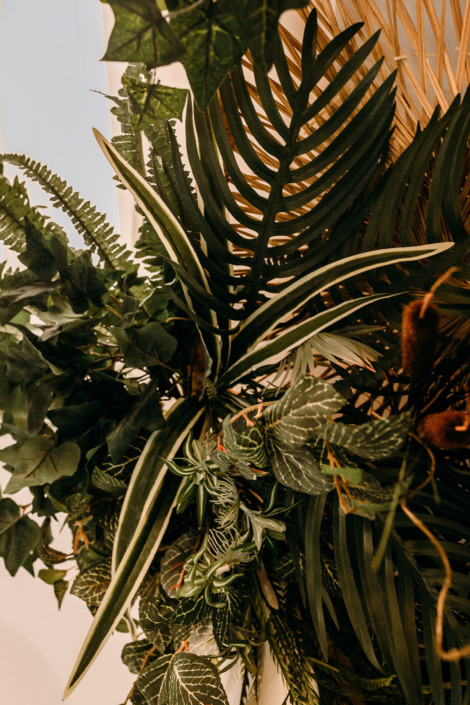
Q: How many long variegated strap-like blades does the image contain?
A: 5